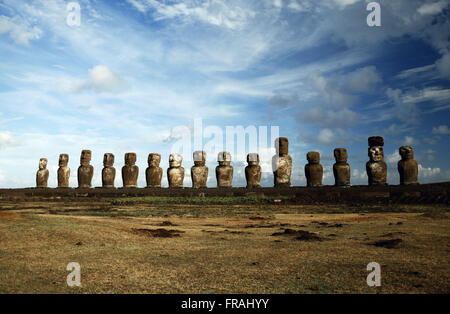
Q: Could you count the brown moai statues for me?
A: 15